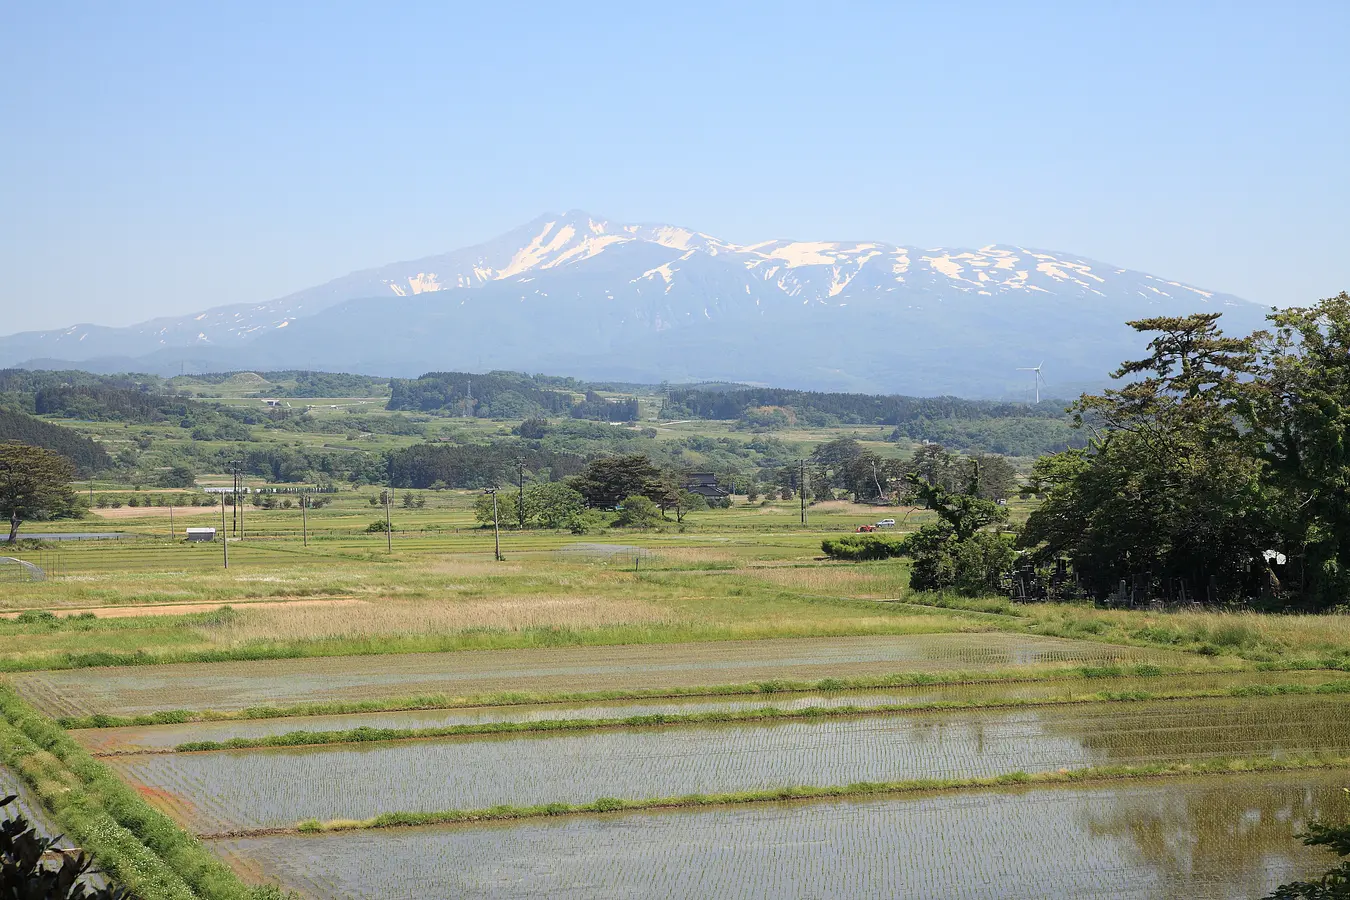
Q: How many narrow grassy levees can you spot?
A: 3